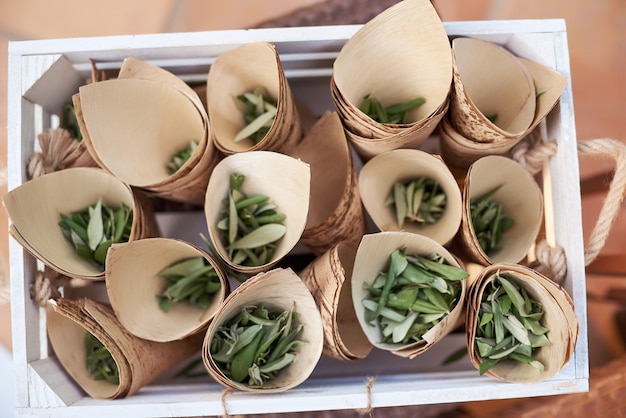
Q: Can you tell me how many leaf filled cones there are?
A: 13